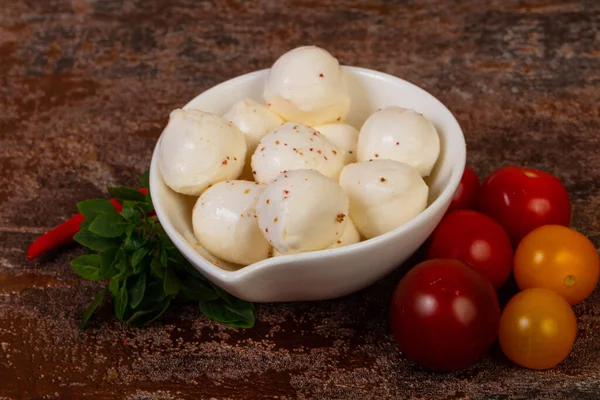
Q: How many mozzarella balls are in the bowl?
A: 10